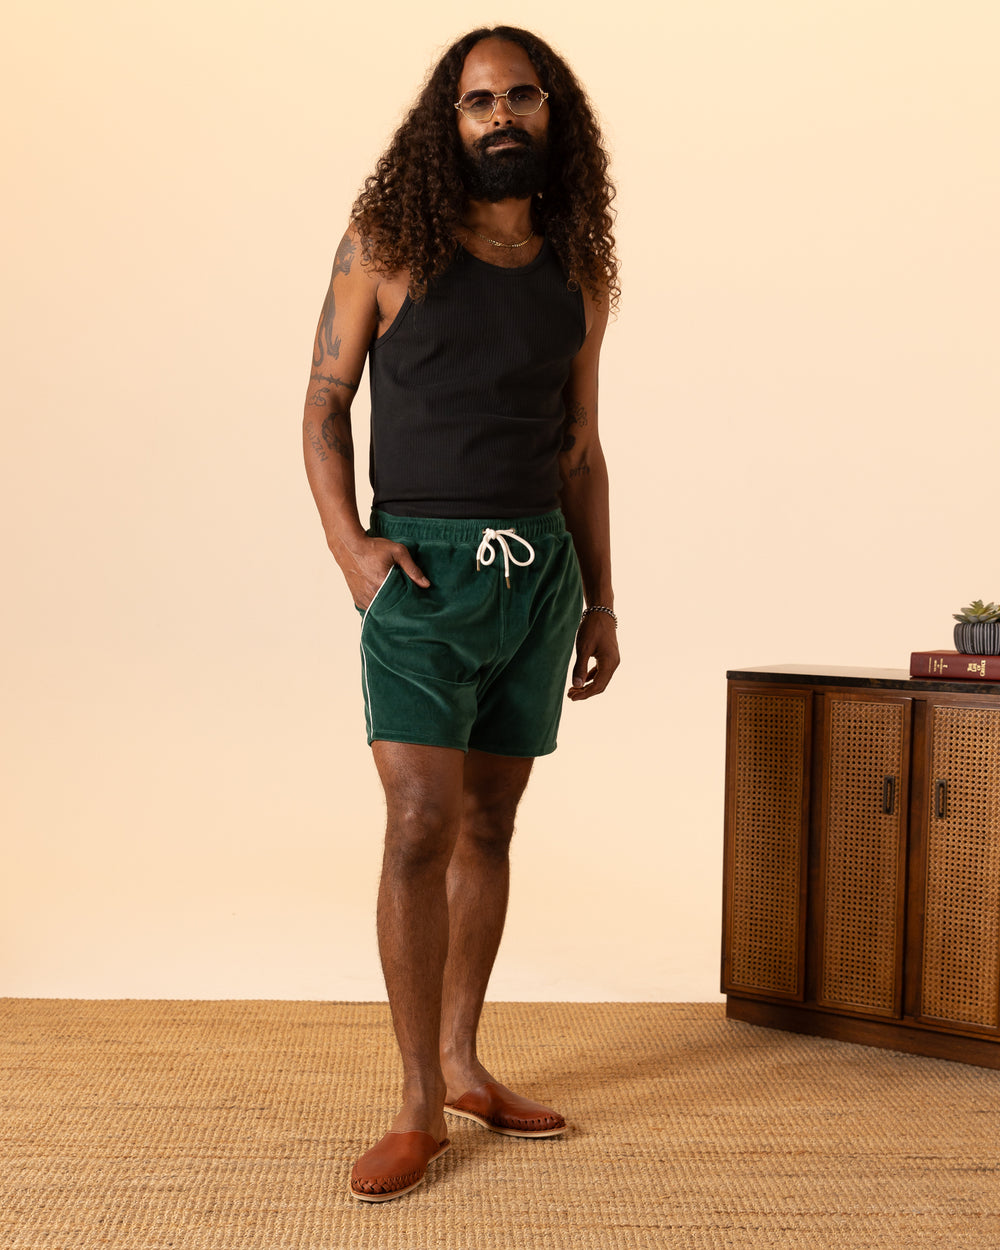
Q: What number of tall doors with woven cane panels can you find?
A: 3